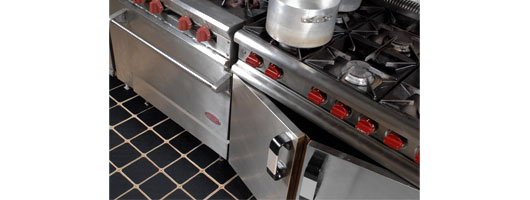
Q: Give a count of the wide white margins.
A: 2